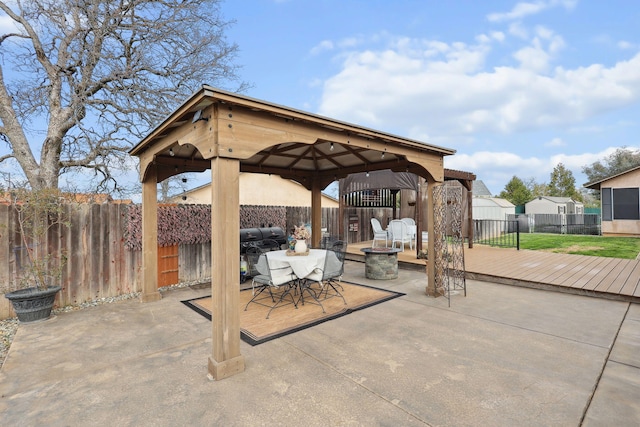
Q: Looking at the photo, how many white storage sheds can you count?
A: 2